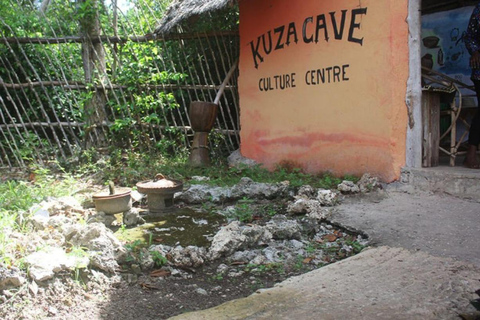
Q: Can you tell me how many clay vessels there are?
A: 2